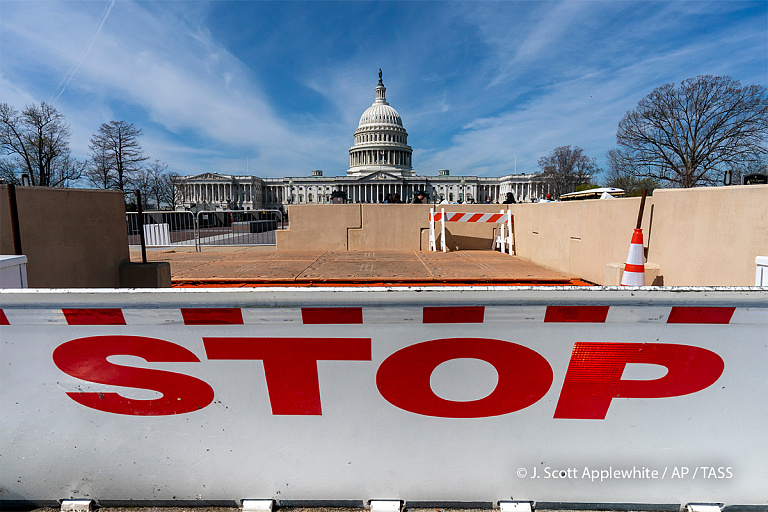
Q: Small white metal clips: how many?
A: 5